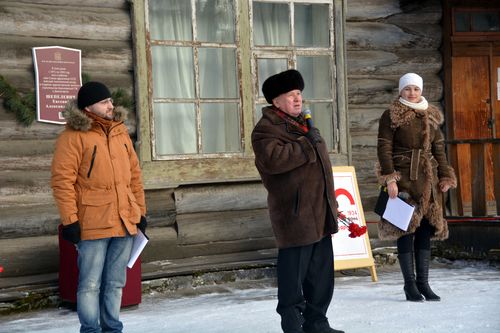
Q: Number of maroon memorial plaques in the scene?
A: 1